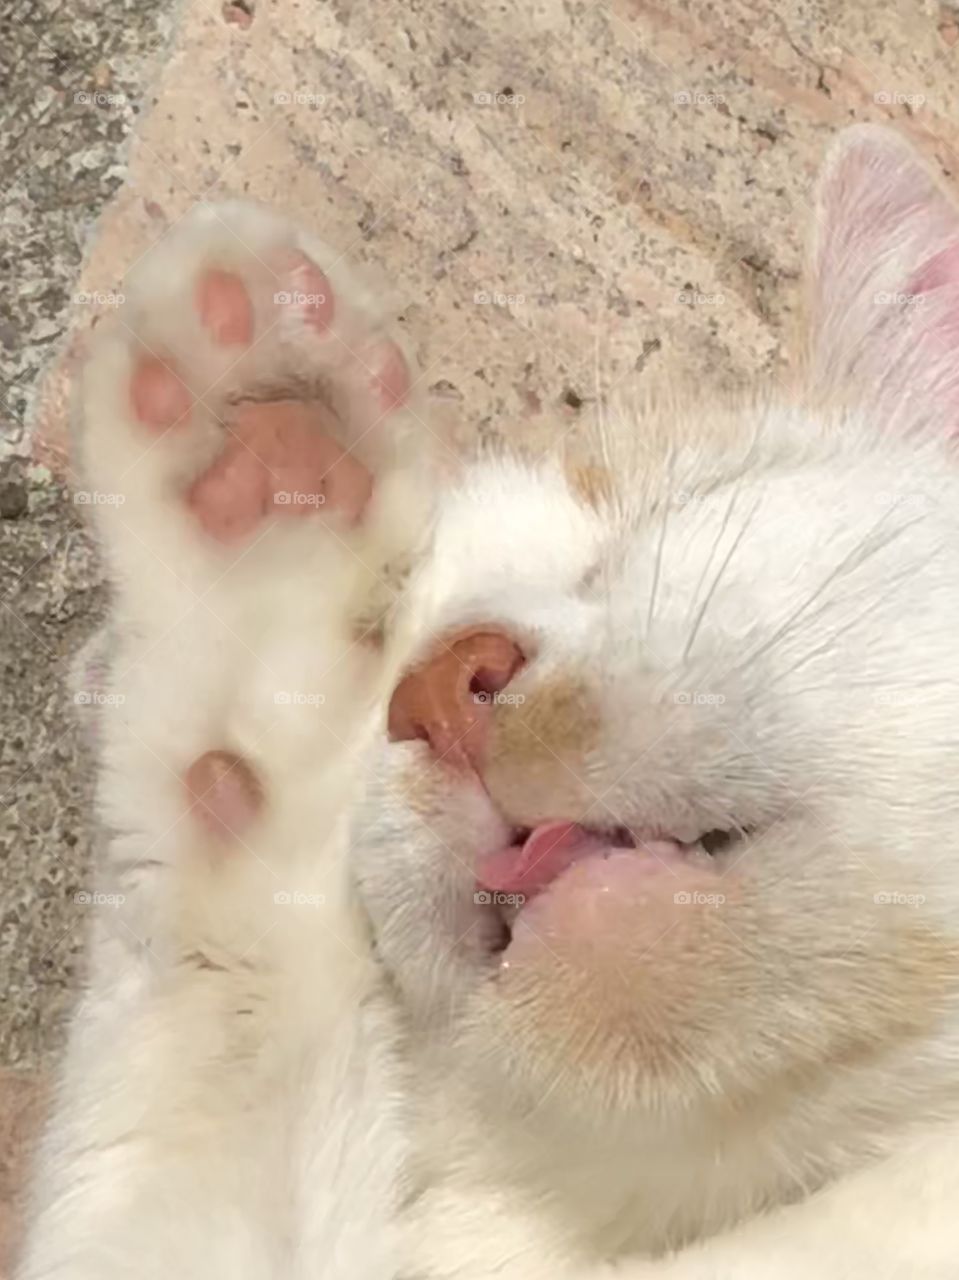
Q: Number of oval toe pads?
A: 4